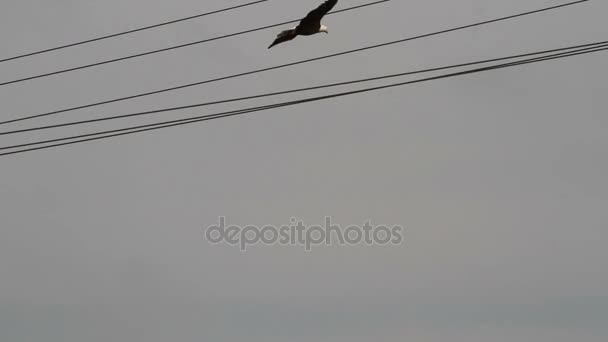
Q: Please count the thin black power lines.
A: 6